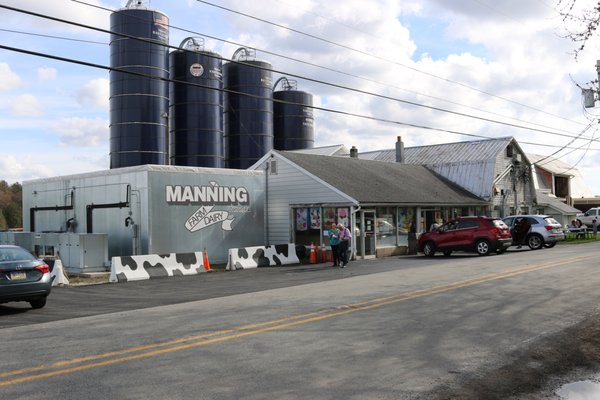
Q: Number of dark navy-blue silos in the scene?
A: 4